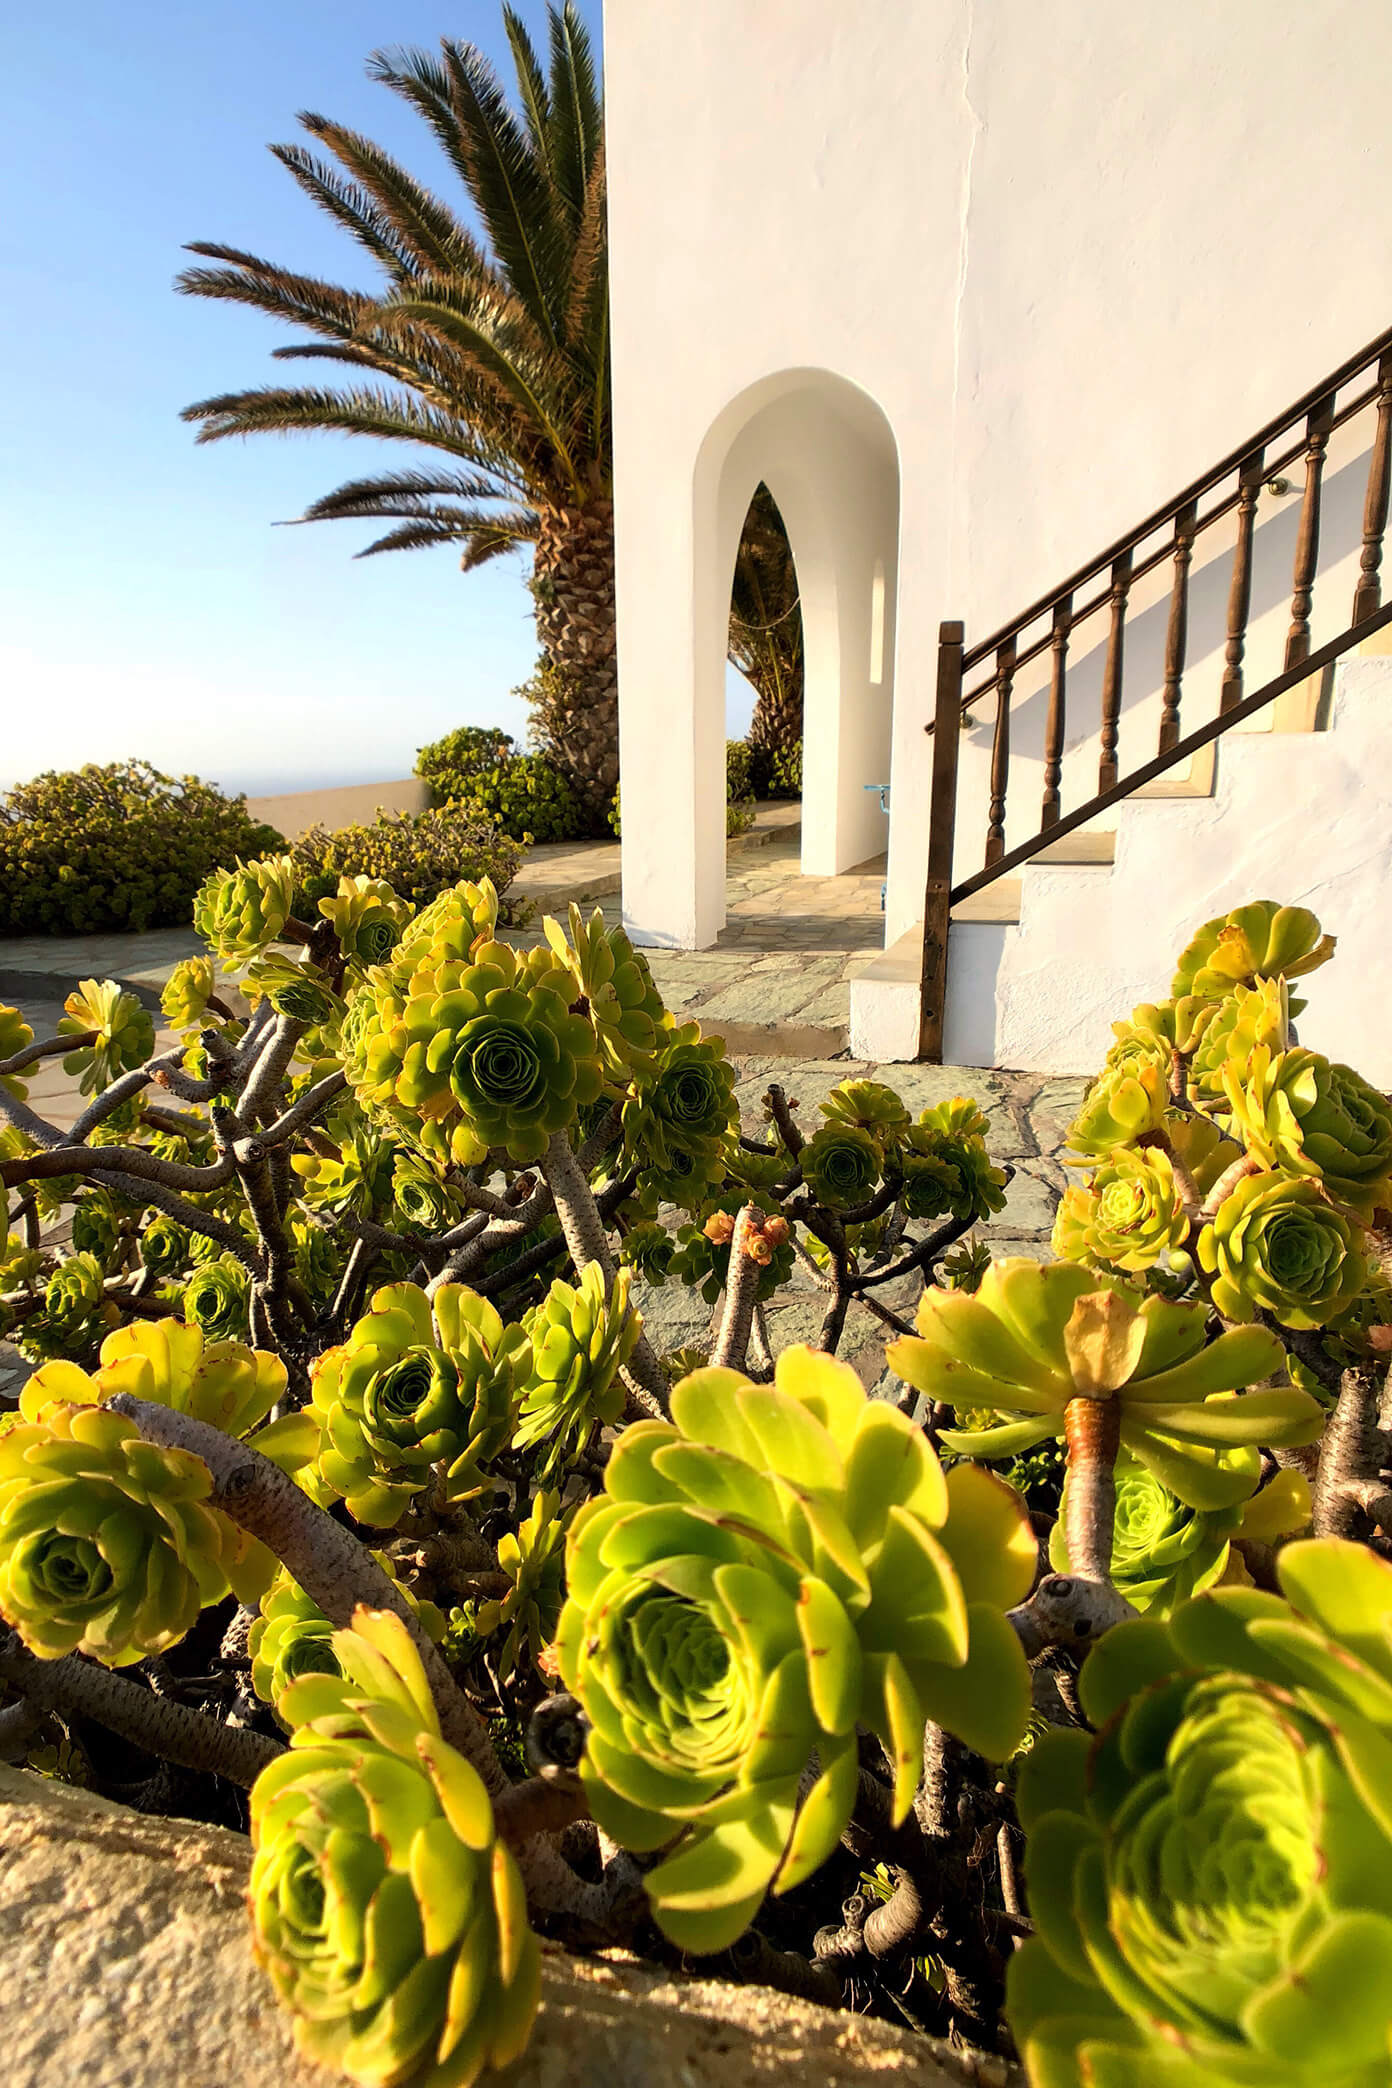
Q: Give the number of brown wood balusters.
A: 7